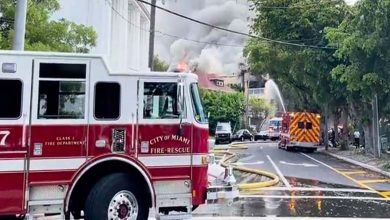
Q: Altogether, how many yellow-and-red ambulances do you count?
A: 1